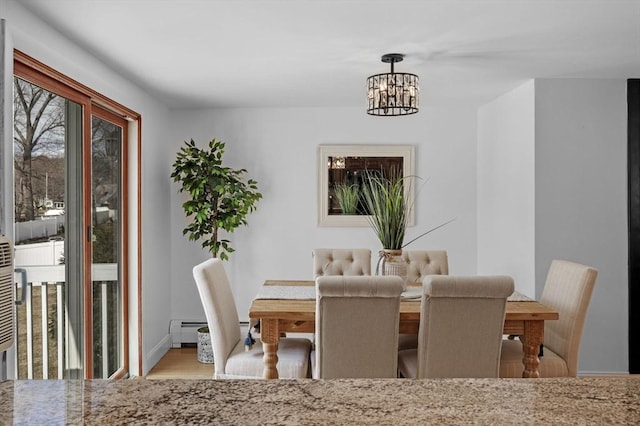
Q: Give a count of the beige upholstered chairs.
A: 6